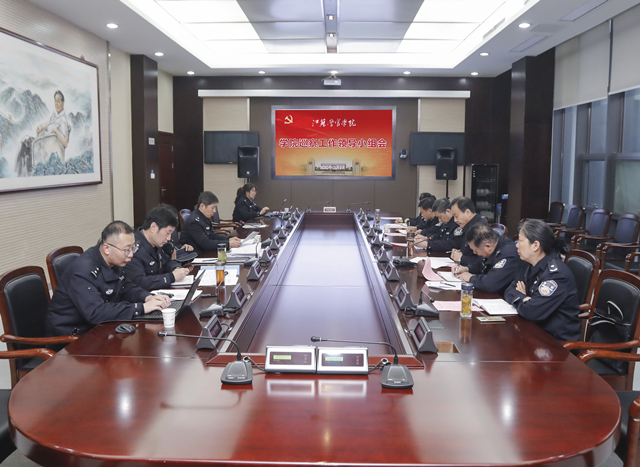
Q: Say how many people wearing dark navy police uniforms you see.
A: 11